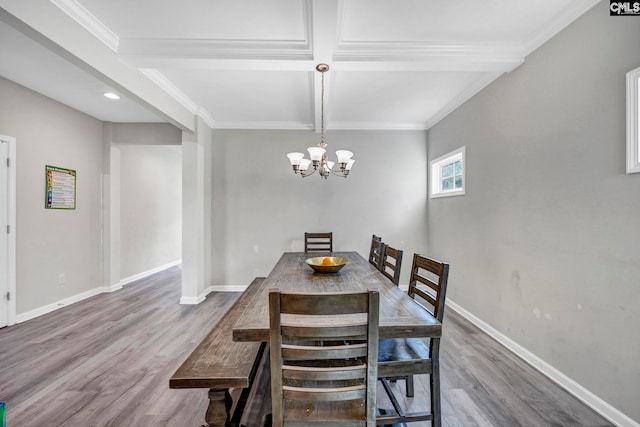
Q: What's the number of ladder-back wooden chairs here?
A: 5